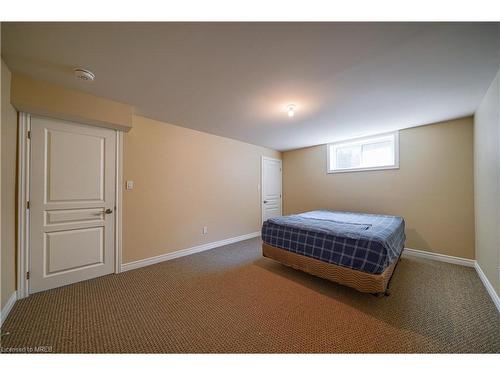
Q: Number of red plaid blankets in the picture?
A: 0